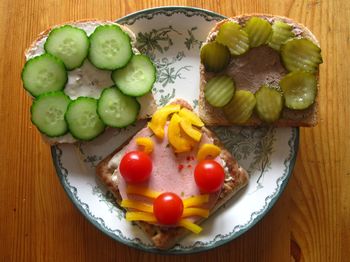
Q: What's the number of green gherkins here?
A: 9